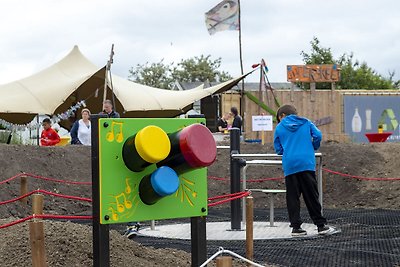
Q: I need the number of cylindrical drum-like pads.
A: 3